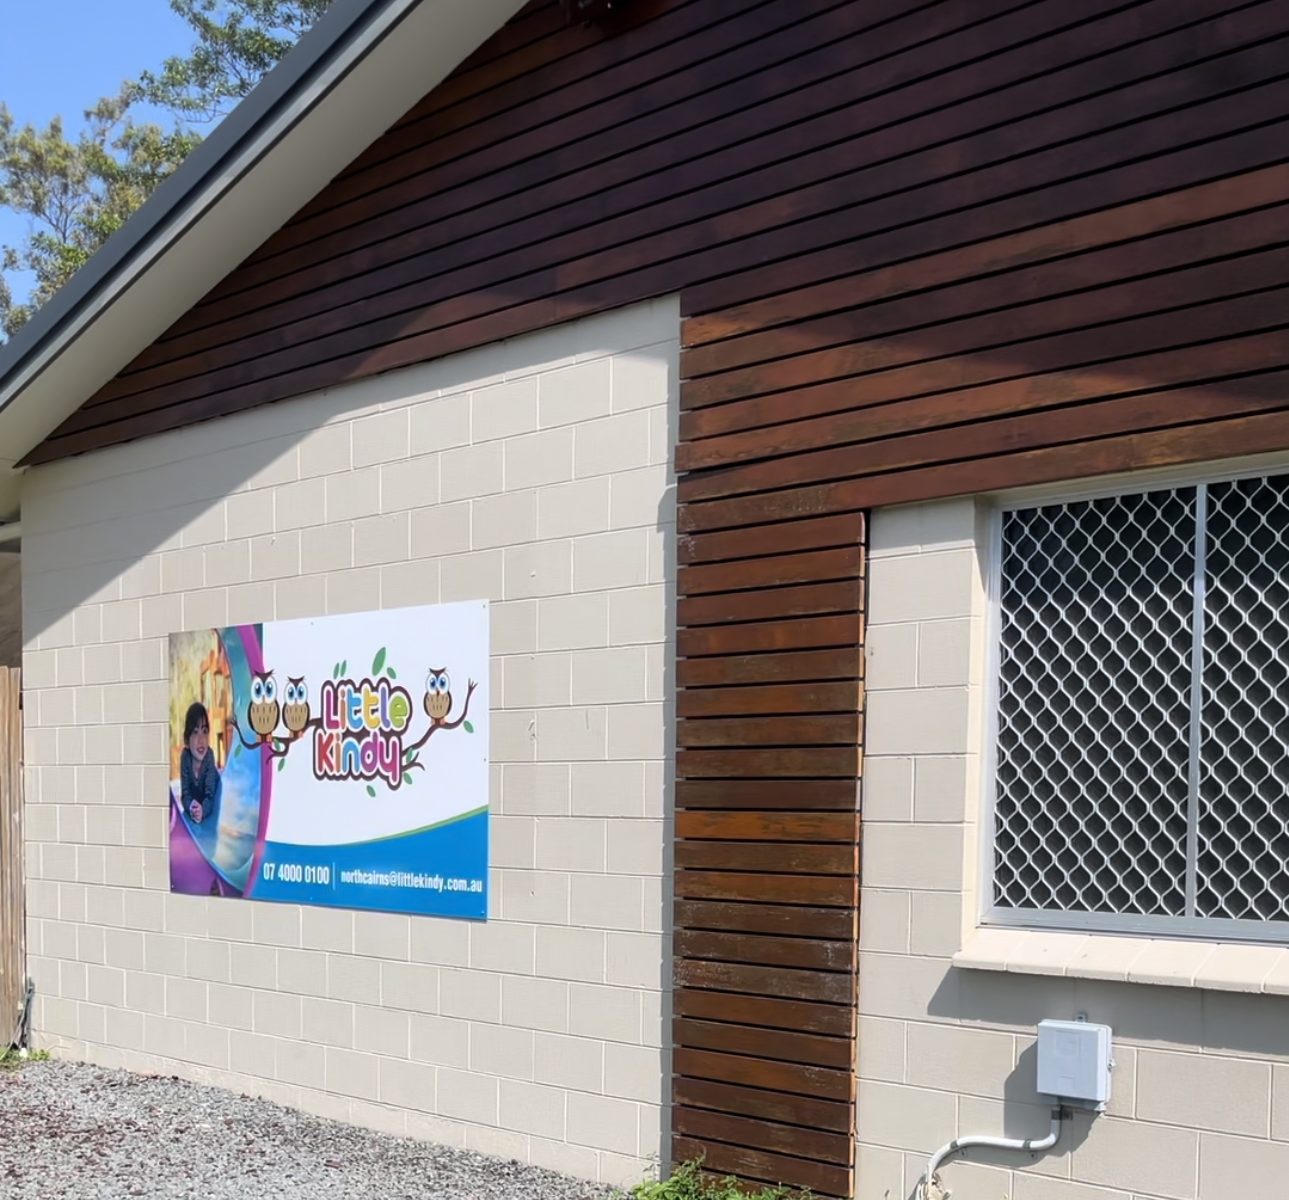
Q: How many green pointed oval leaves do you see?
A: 11